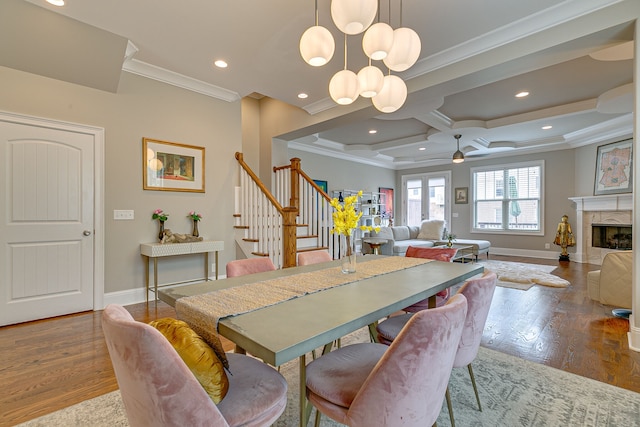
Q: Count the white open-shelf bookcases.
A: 1